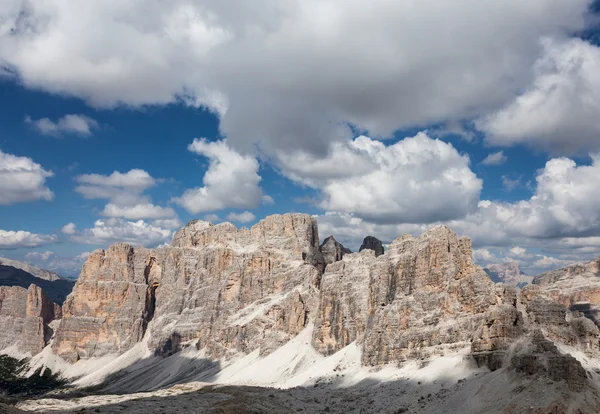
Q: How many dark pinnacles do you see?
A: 2